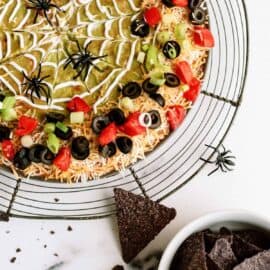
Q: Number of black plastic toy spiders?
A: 4